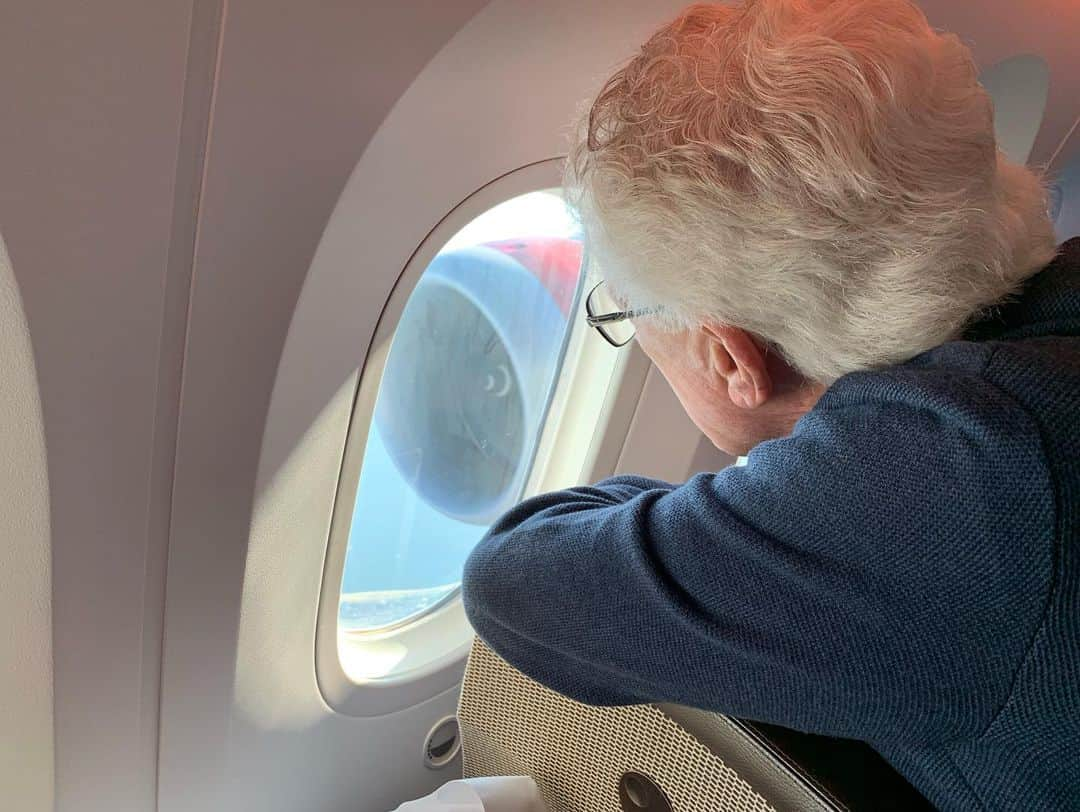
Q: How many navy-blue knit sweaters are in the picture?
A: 1